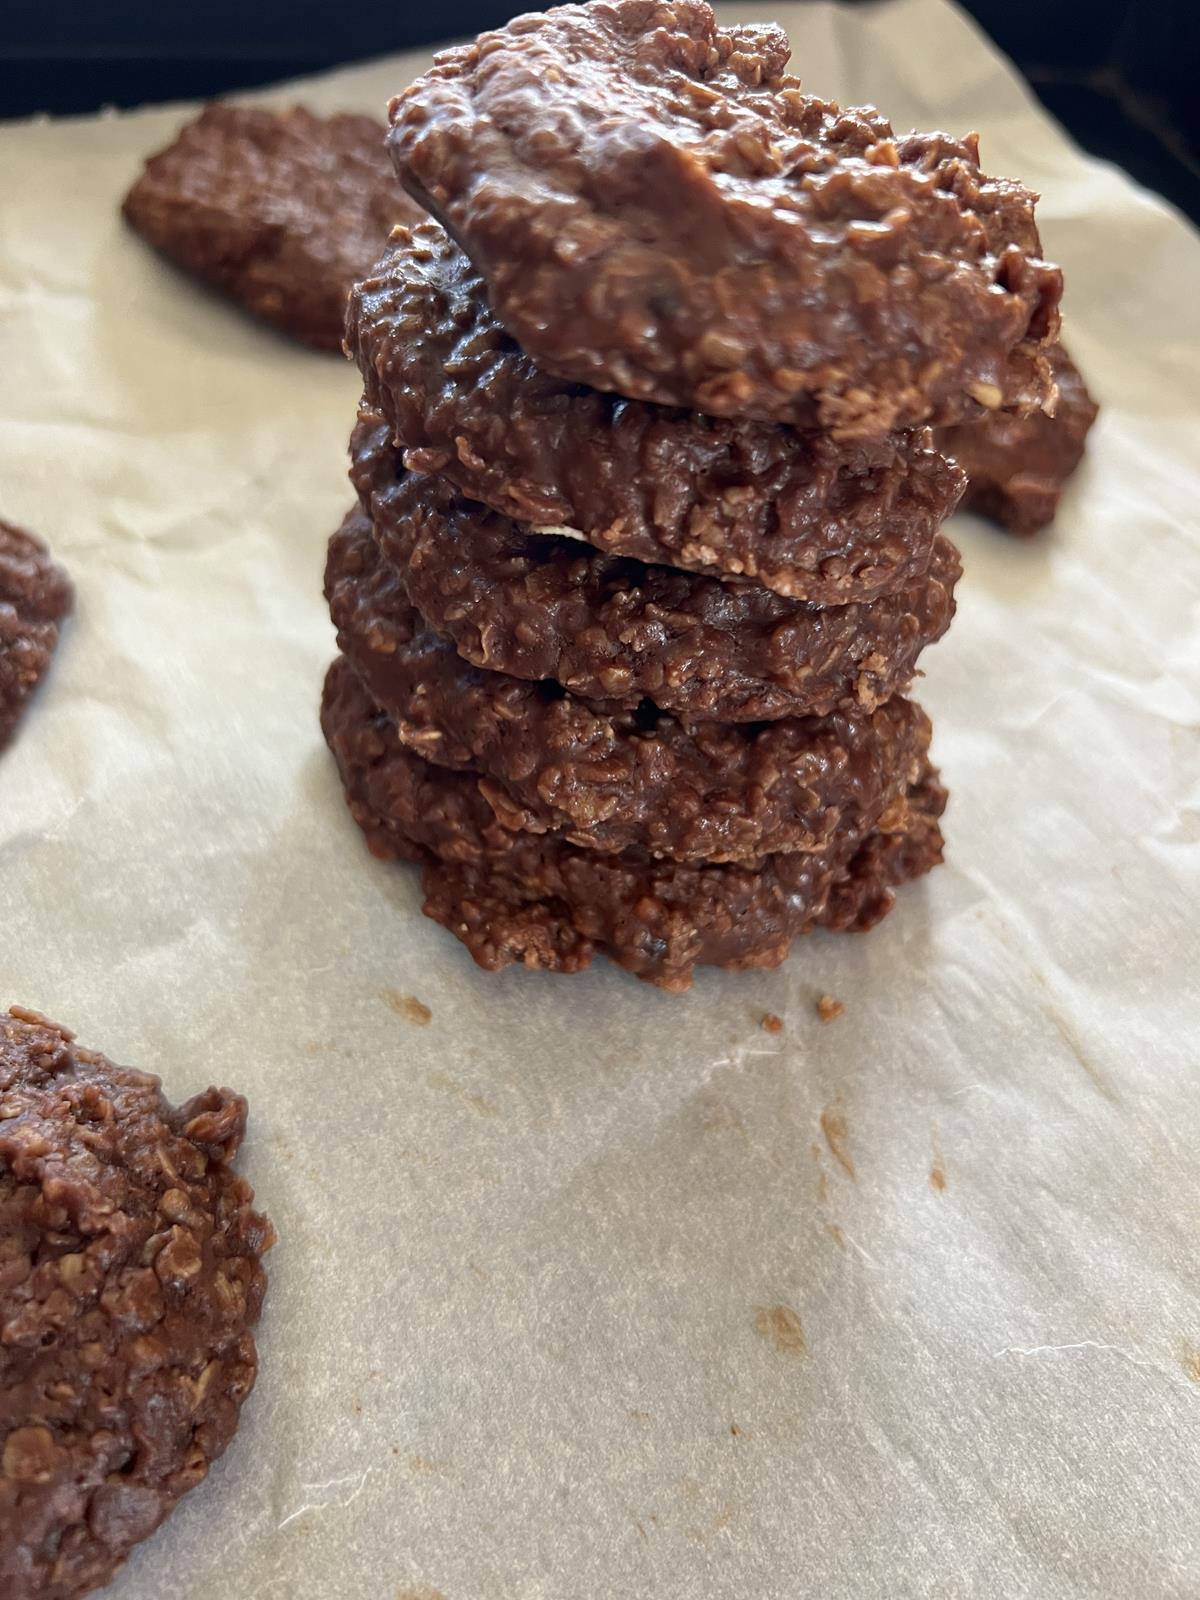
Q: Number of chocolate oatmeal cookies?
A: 9